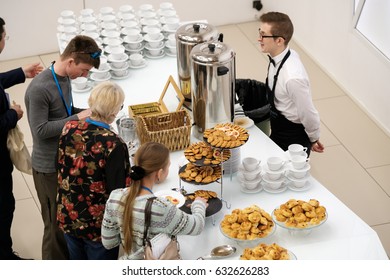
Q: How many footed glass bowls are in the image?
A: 3